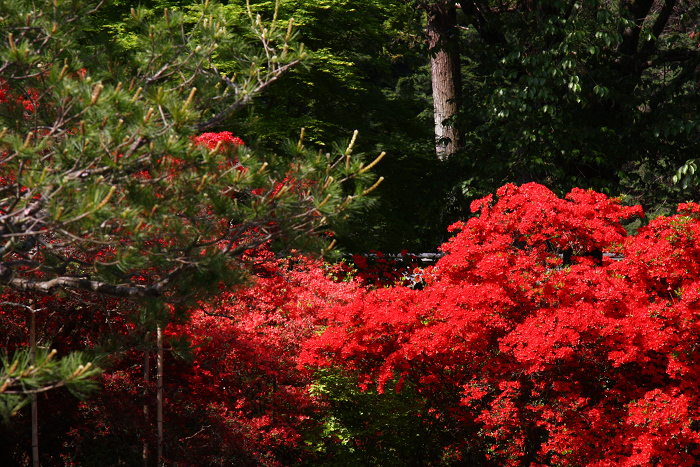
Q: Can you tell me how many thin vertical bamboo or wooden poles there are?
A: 3